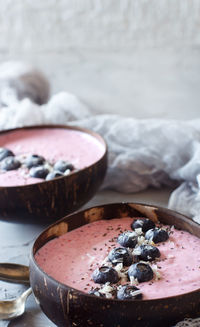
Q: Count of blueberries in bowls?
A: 15